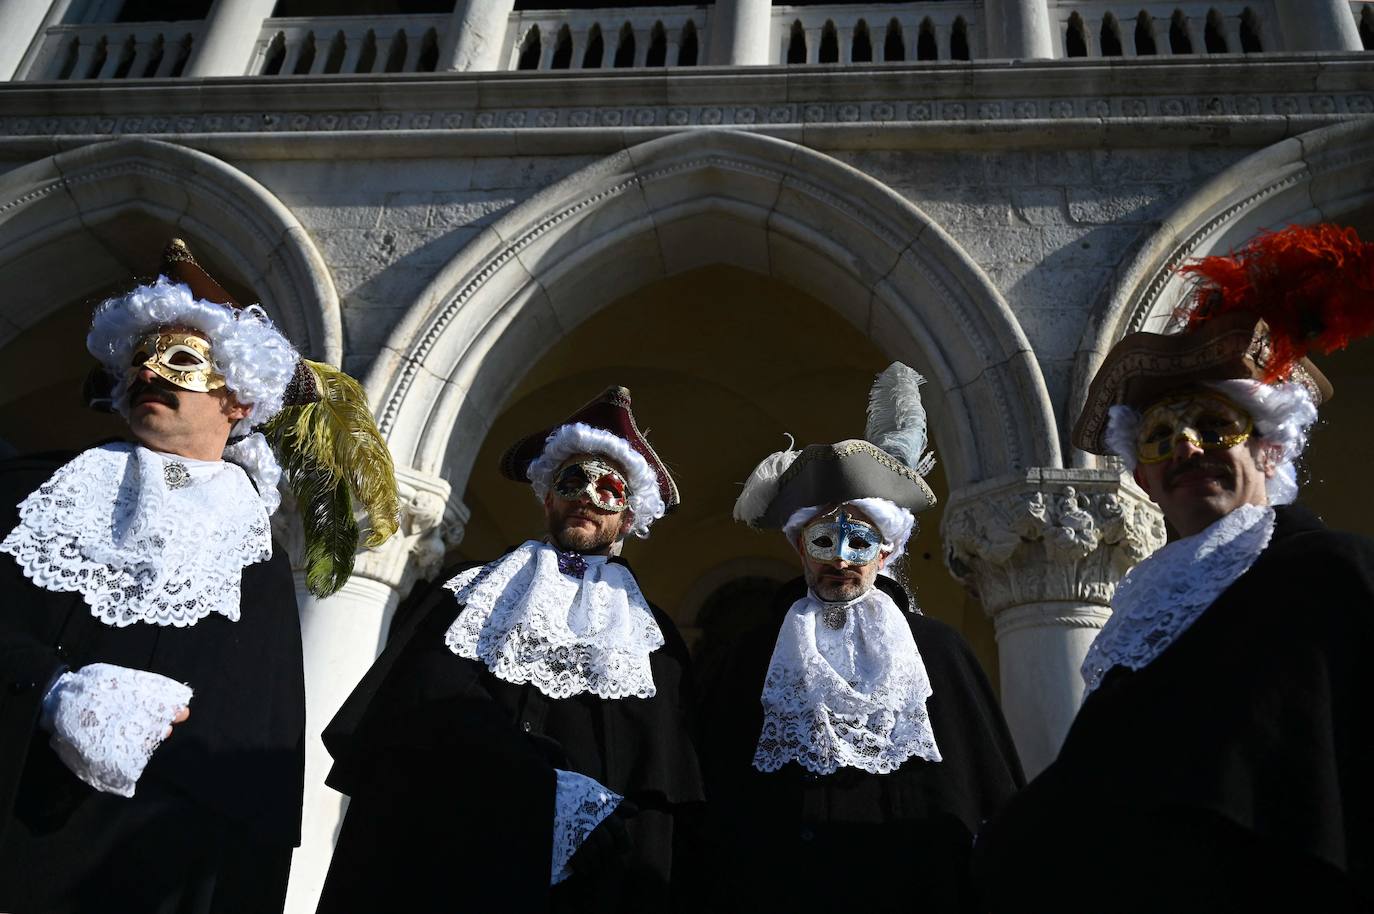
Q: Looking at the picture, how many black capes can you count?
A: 4